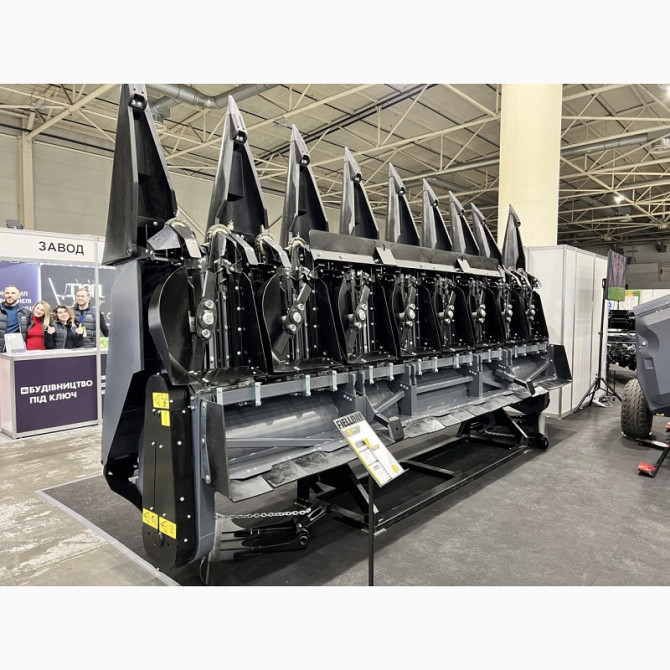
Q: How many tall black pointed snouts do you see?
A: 9